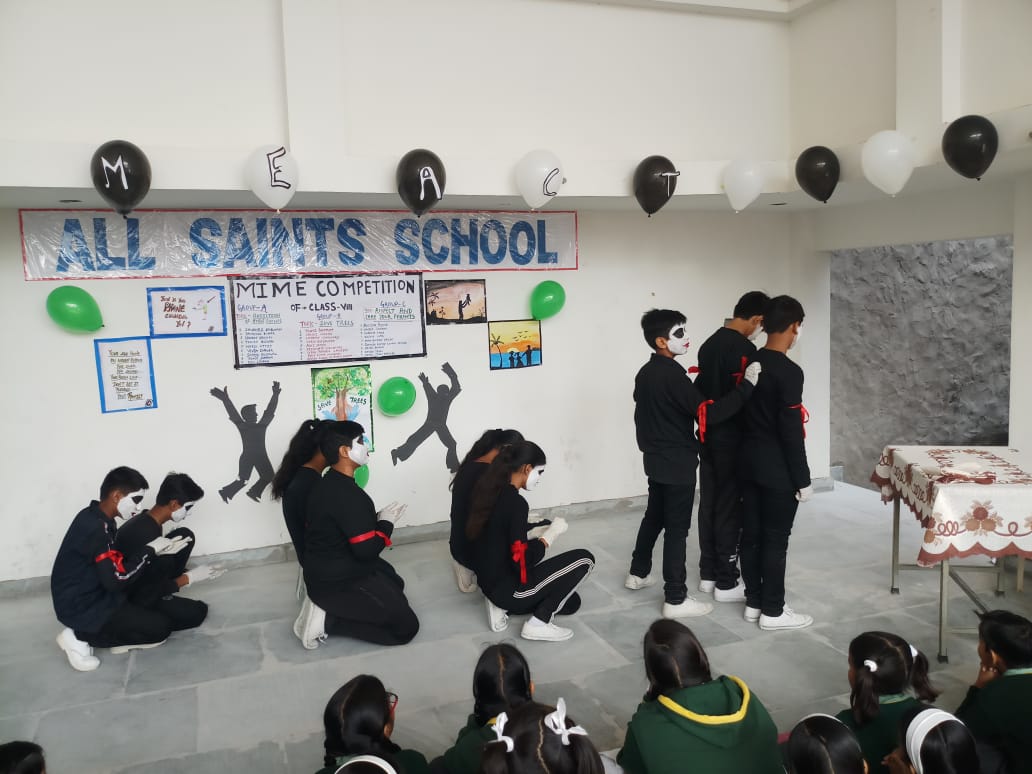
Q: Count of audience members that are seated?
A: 10